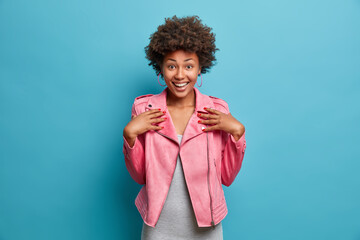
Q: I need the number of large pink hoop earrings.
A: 2